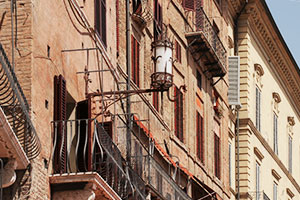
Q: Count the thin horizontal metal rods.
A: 2